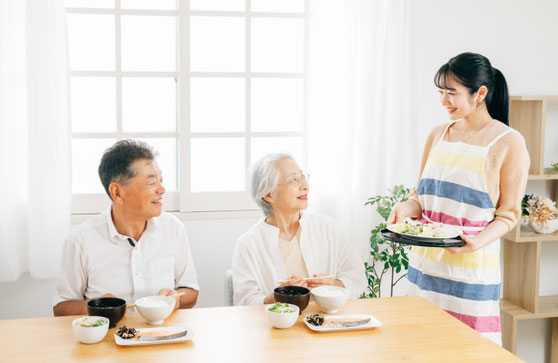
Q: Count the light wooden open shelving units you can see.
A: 1